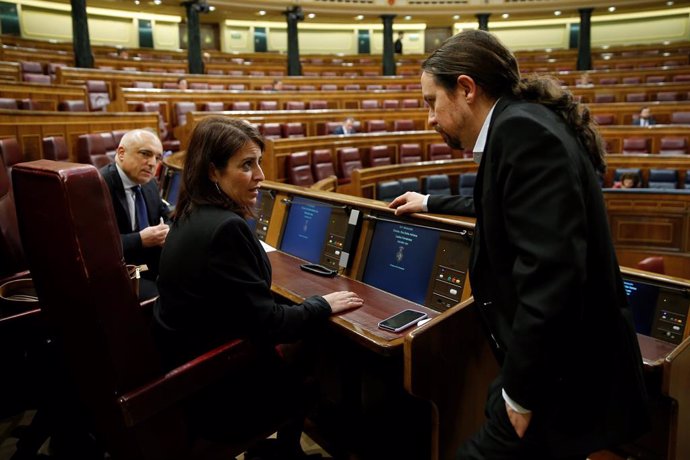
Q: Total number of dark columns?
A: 6